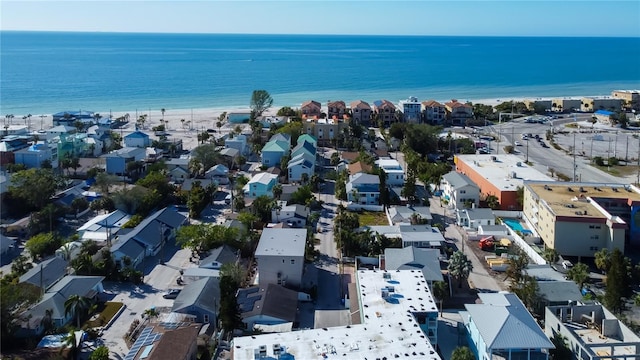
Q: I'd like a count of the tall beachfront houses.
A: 7